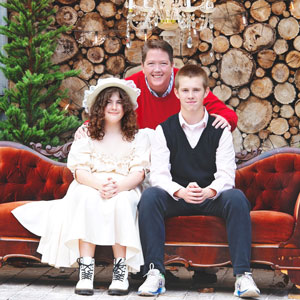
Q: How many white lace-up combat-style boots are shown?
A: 2